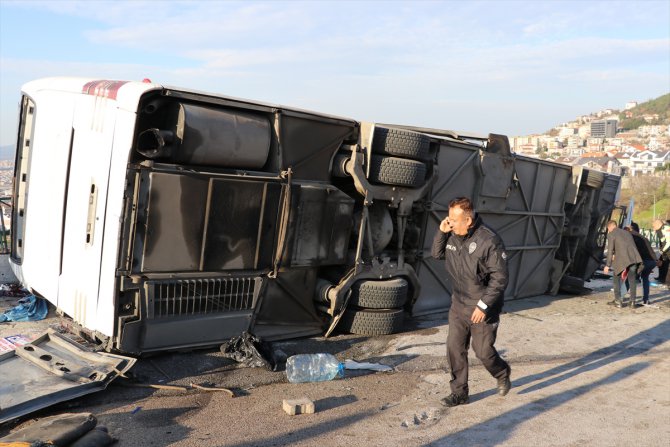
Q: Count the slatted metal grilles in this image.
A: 1